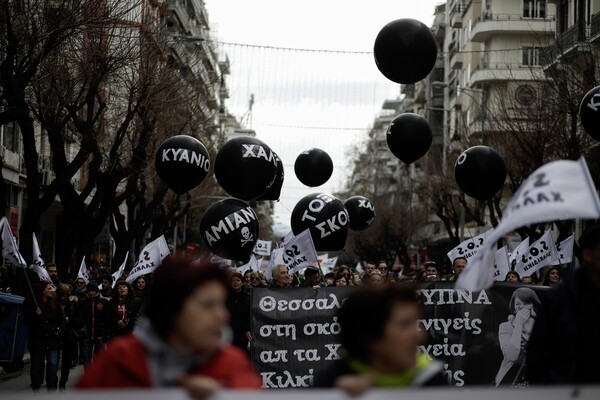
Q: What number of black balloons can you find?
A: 11